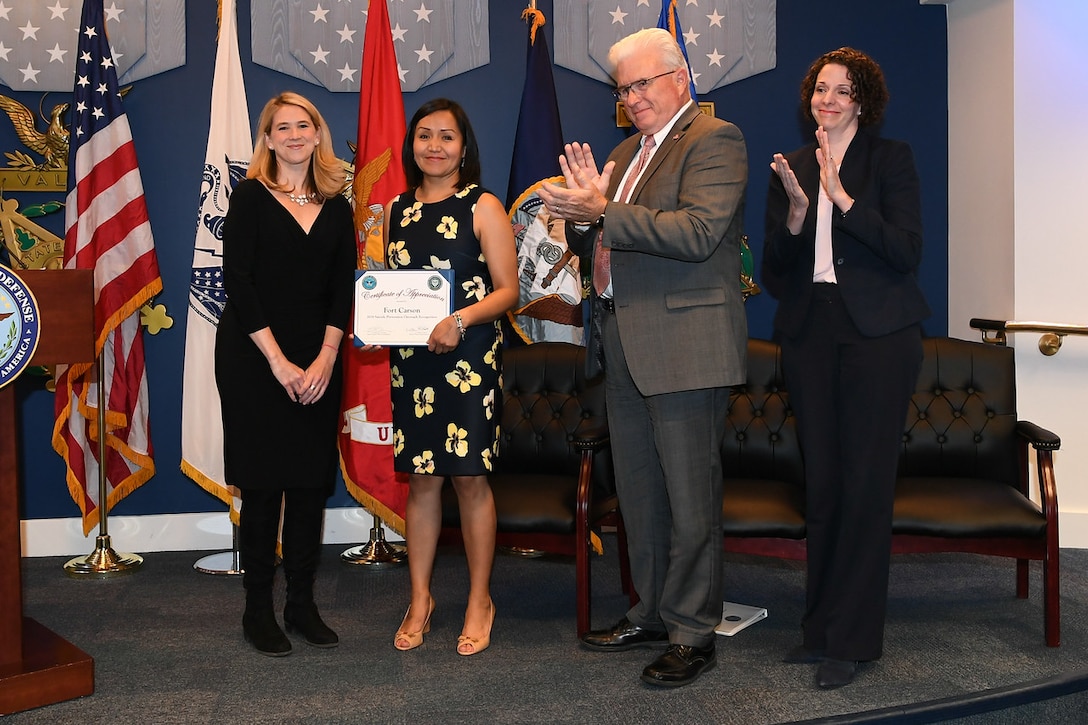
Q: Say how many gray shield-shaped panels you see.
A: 3